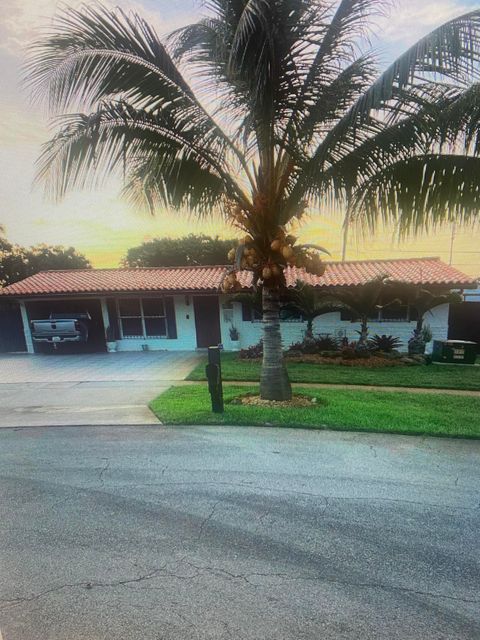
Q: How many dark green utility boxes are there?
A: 1